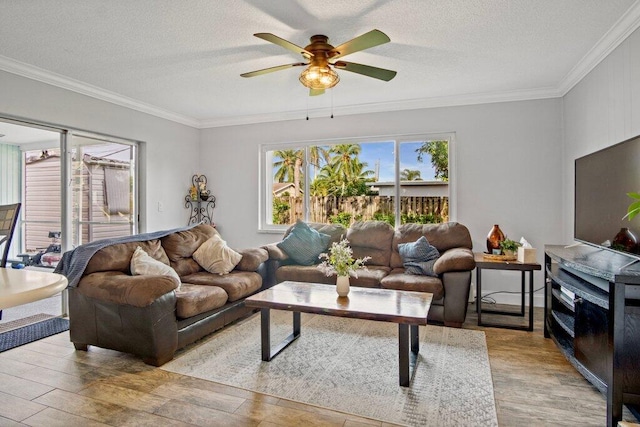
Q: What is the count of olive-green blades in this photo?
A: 5